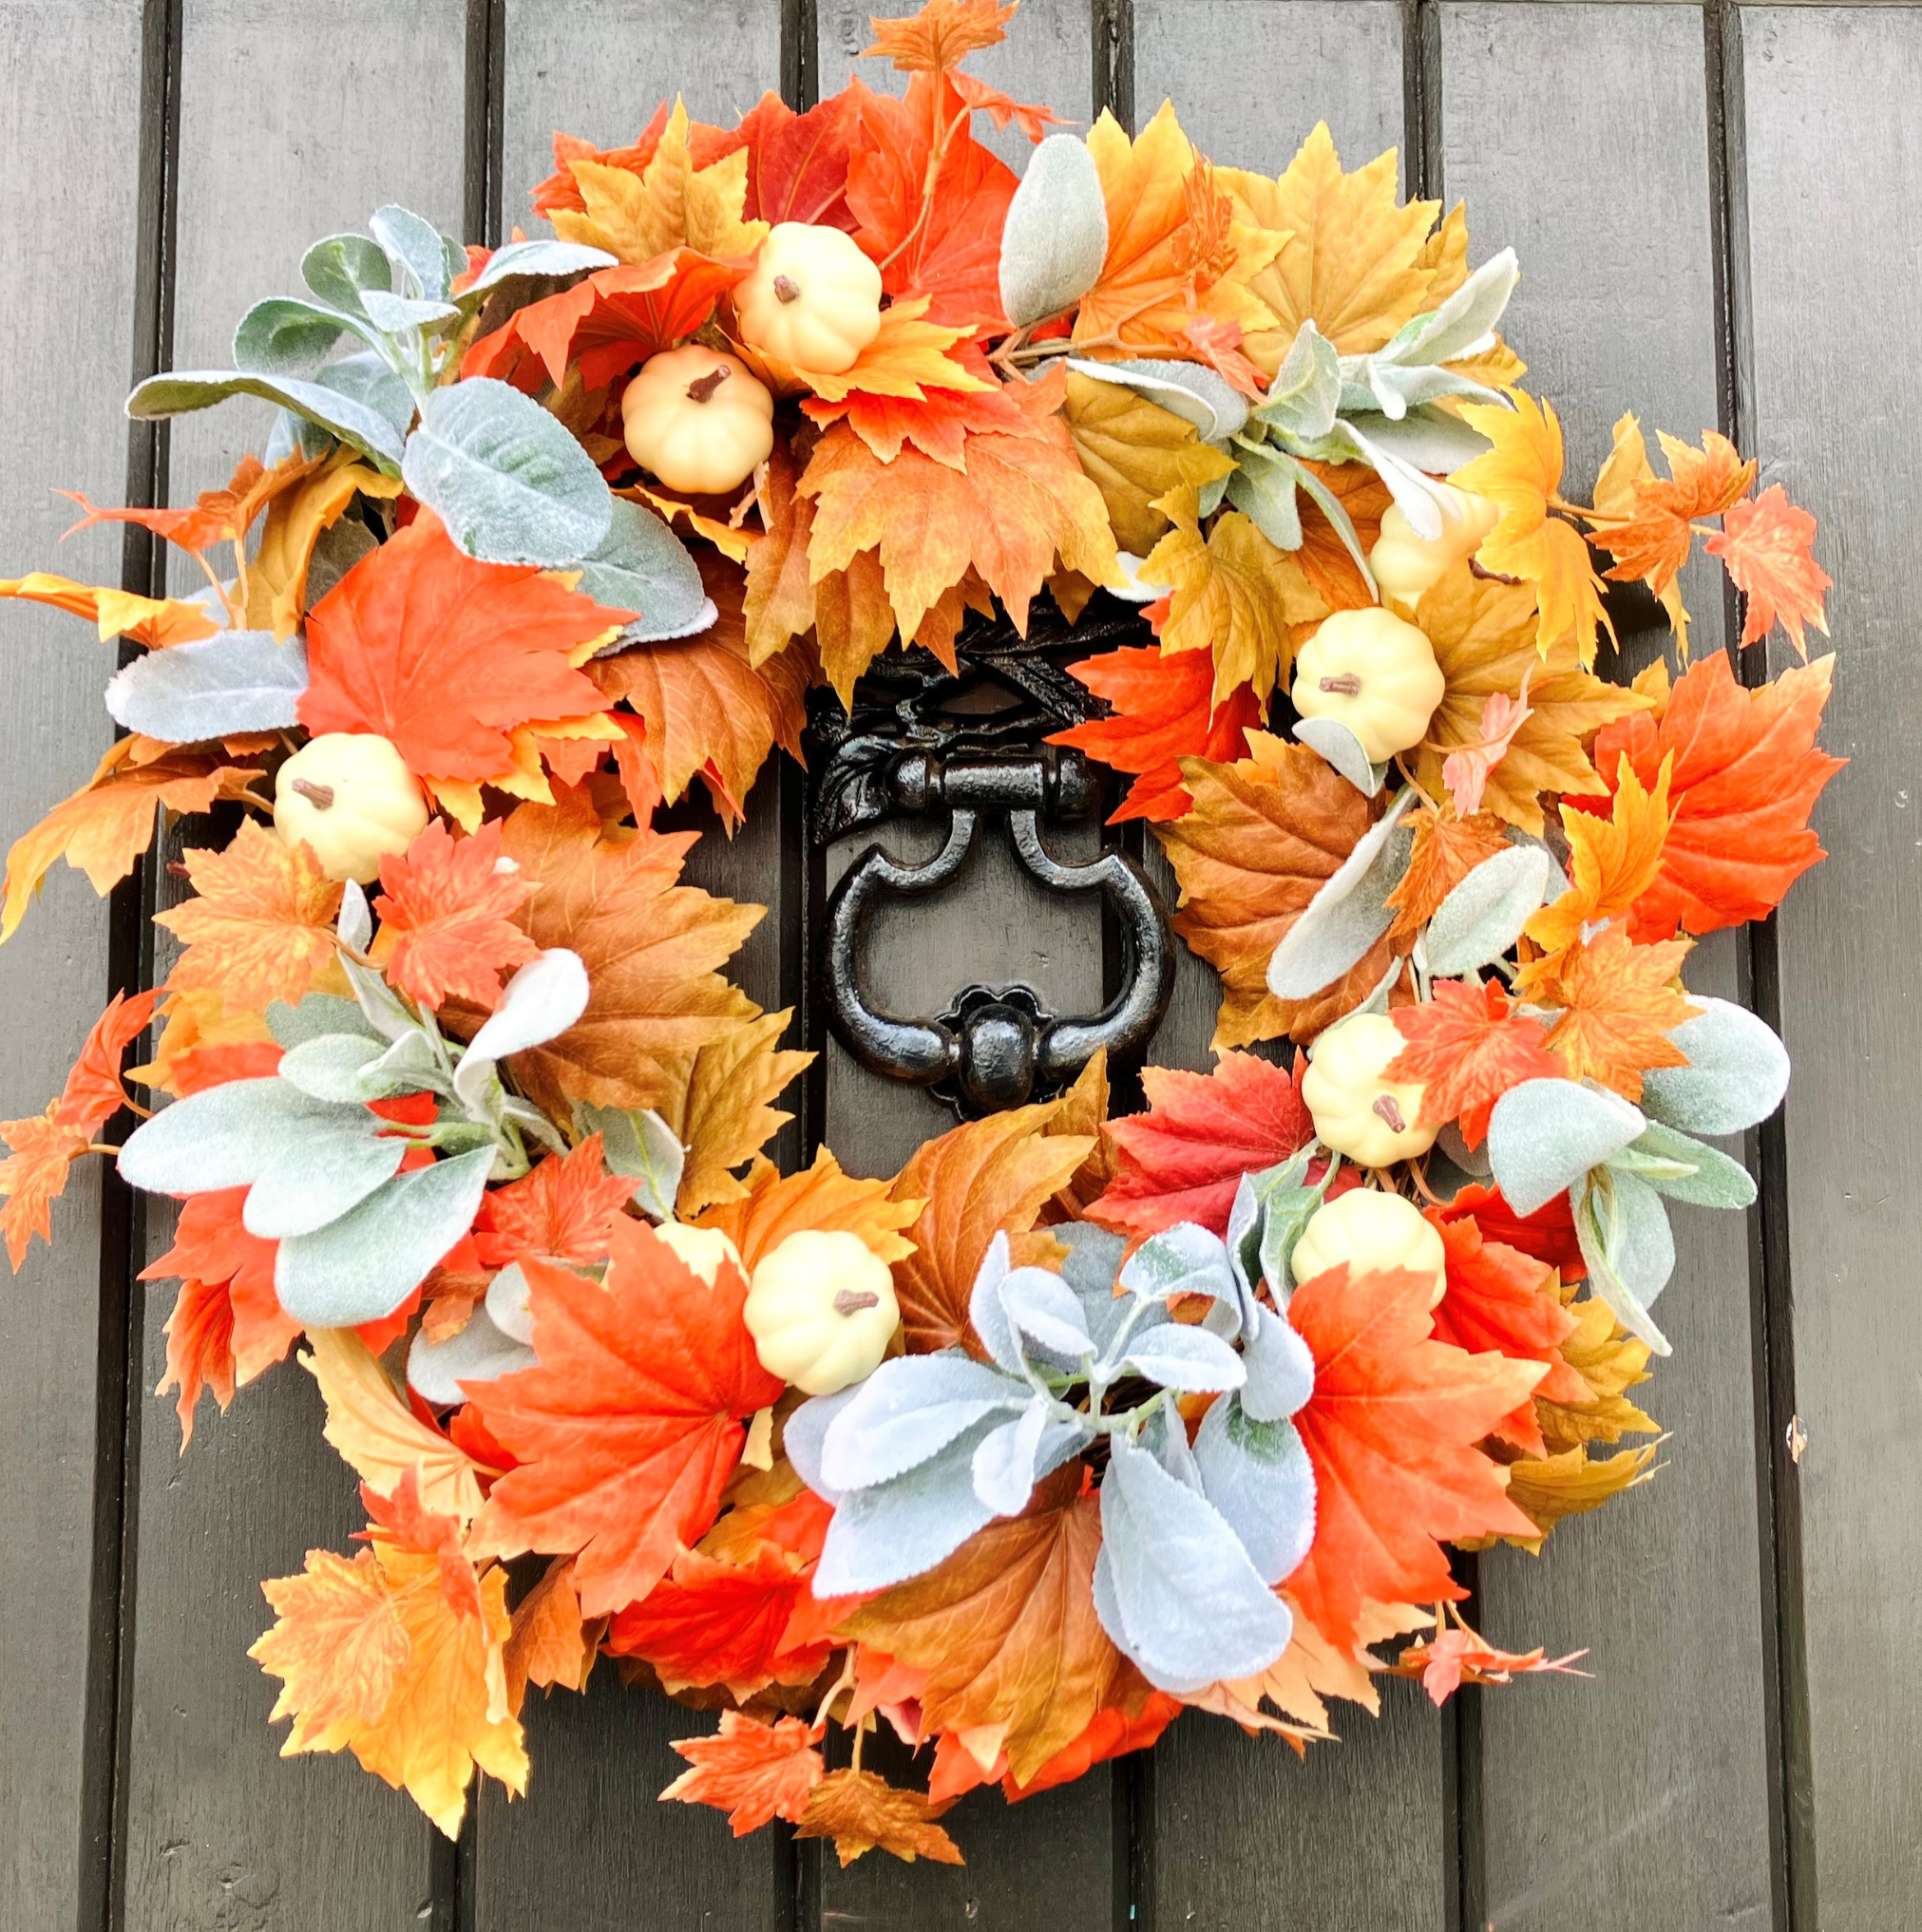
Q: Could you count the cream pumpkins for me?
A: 9